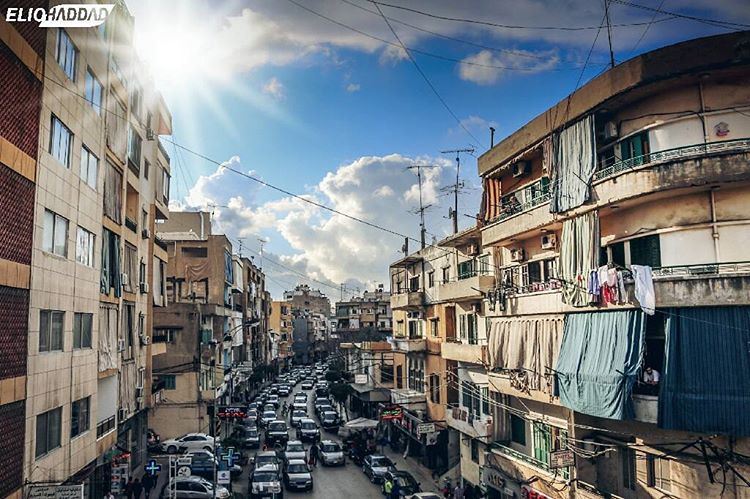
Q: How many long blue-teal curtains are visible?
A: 2